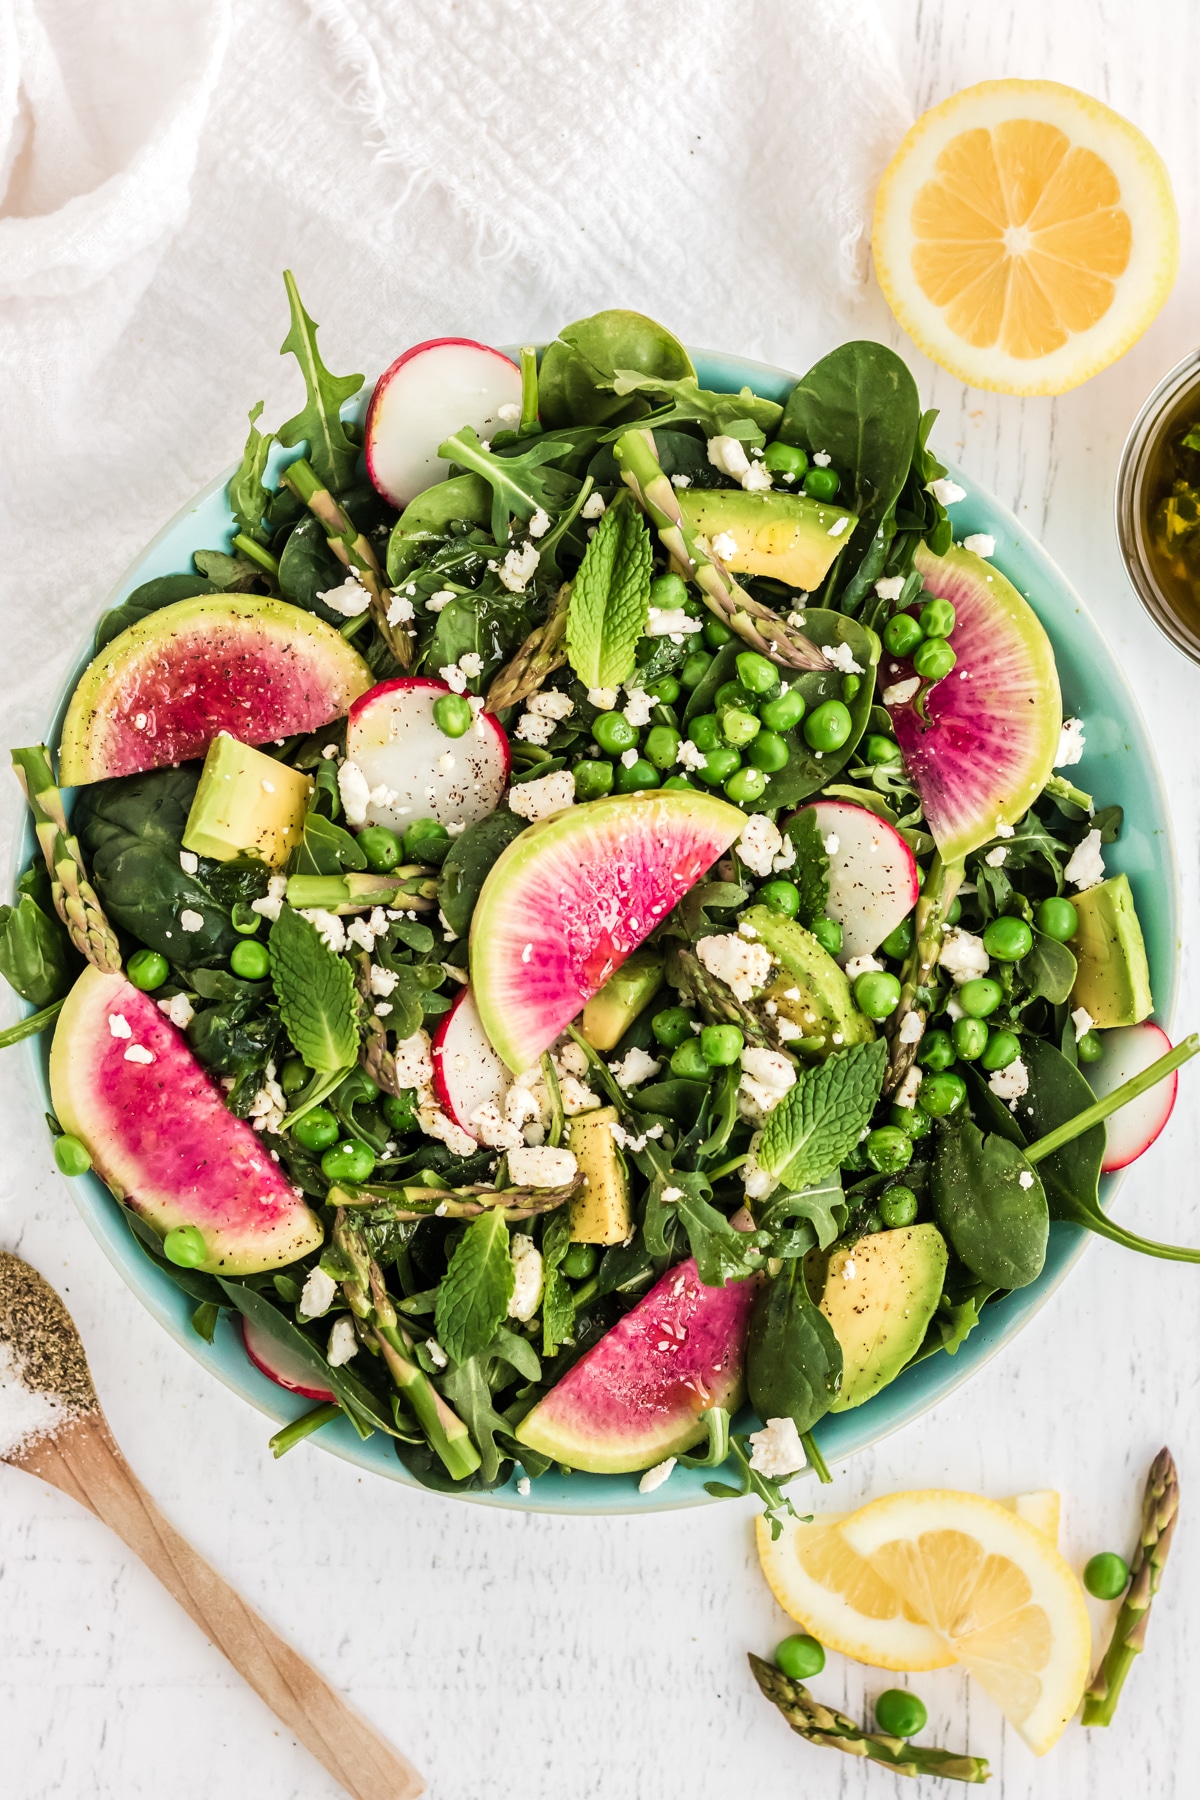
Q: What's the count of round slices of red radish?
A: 6